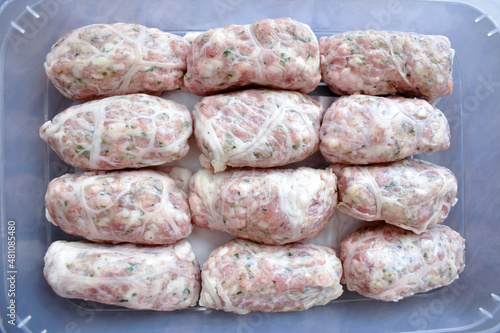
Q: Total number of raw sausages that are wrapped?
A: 12